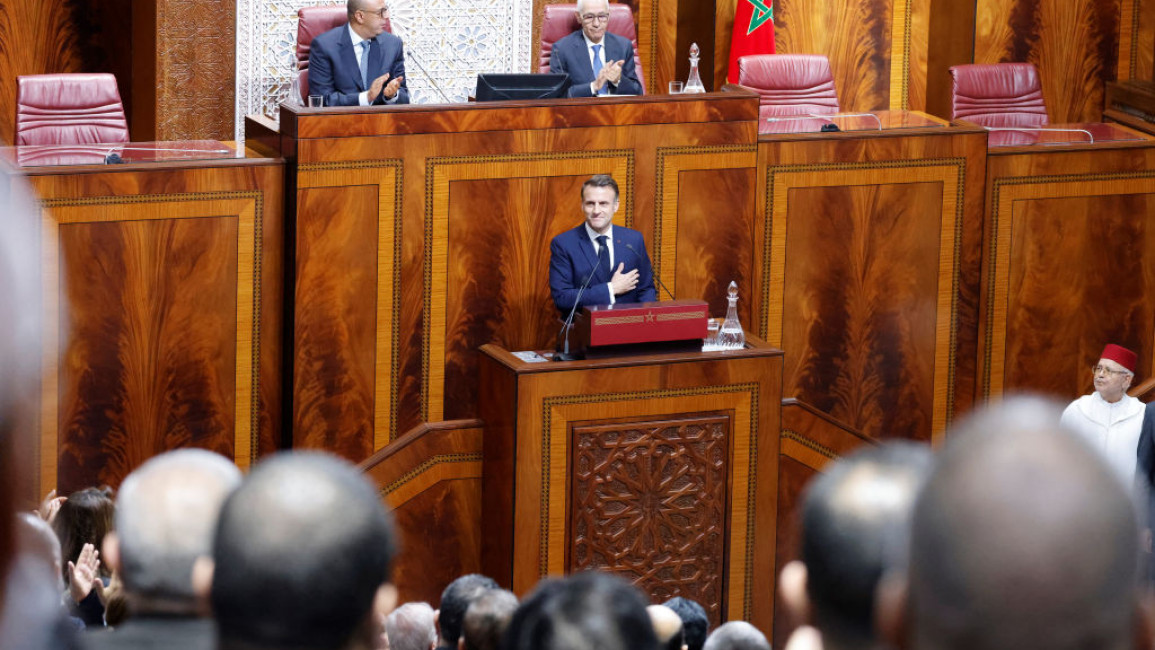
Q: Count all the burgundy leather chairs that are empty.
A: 3